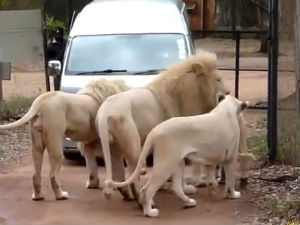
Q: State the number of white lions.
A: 3